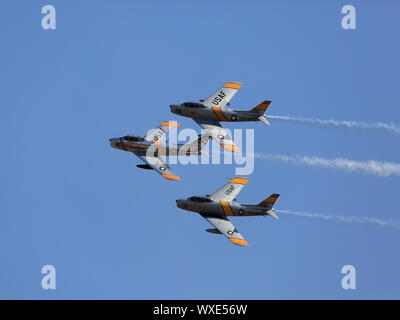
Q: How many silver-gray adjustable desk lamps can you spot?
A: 0